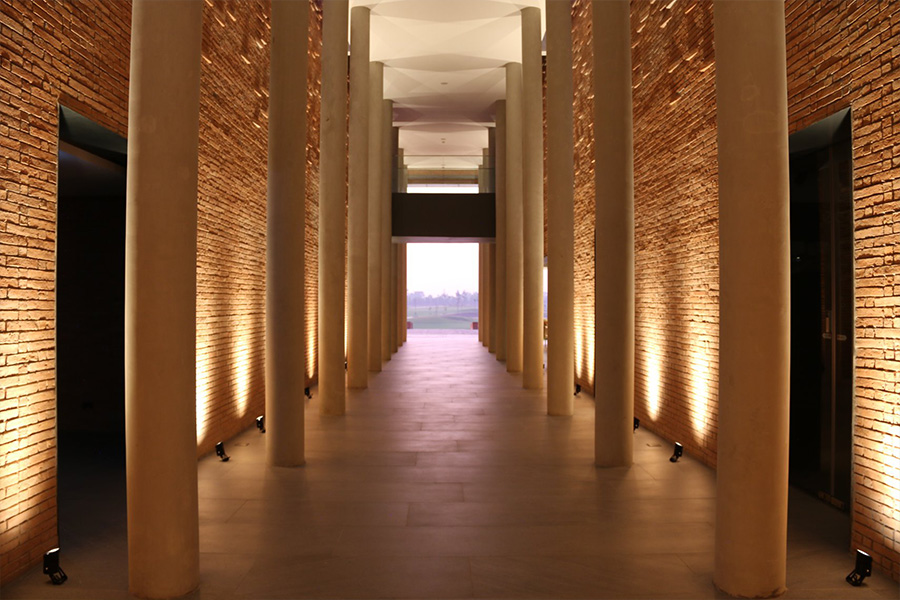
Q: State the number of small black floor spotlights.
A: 8